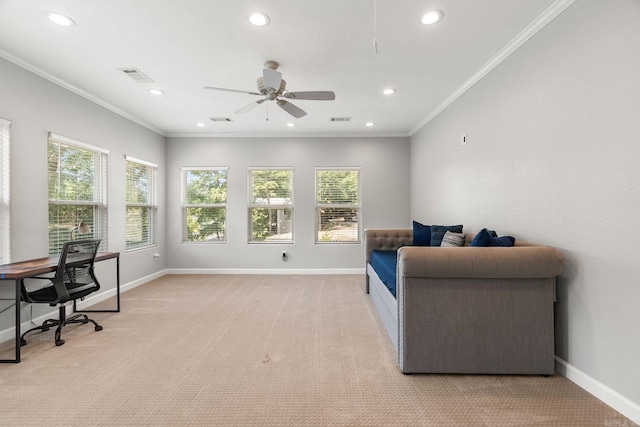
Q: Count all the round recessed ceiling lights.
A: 8